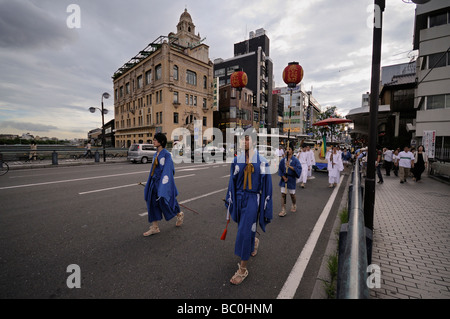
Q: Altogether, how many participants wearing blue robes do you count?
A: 3